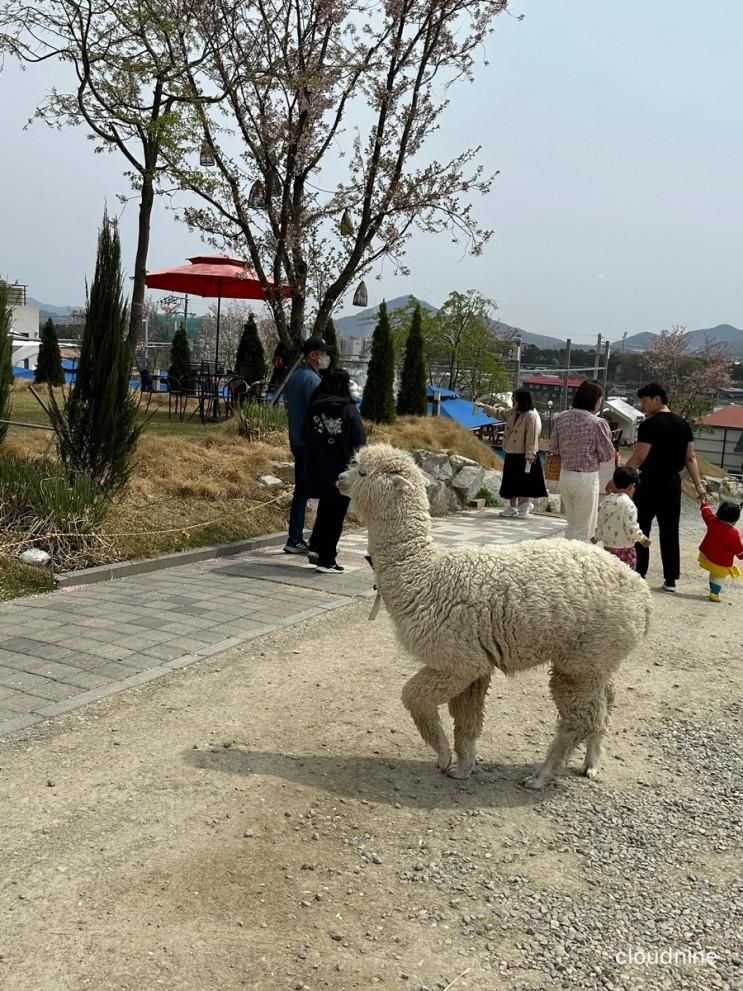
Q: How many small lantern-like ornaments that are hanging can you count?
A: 5